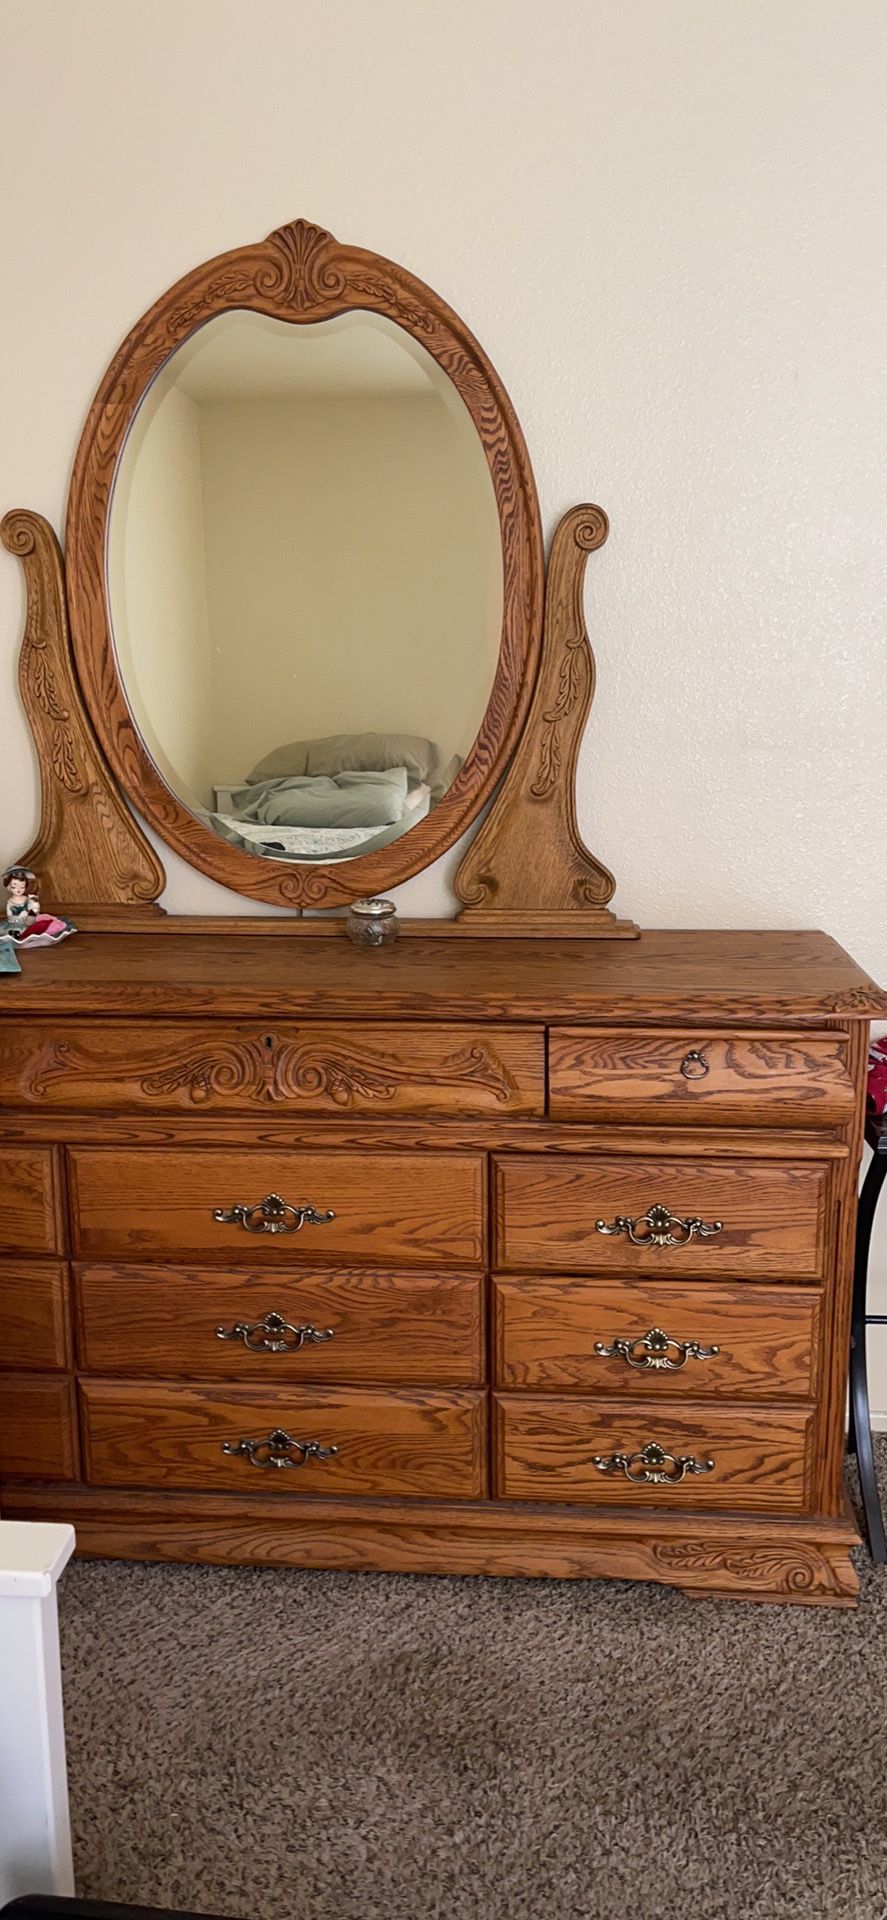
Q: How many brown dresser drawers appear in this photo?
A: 11